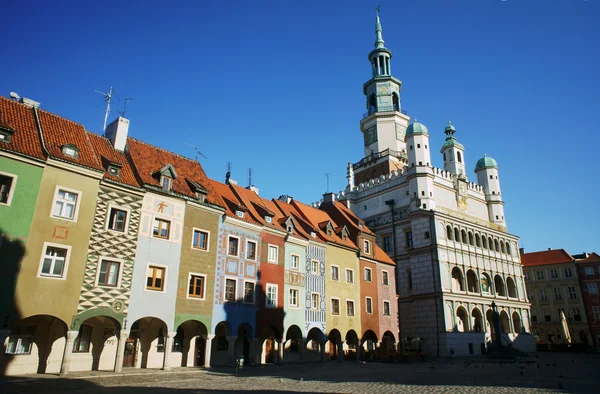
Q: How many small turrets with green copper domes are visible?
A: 3